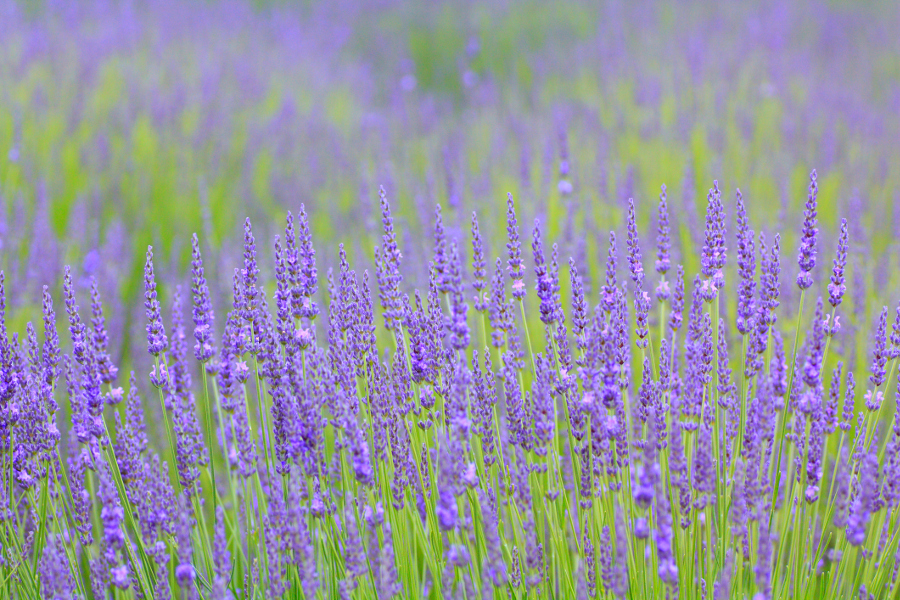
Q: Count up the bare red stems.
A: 0